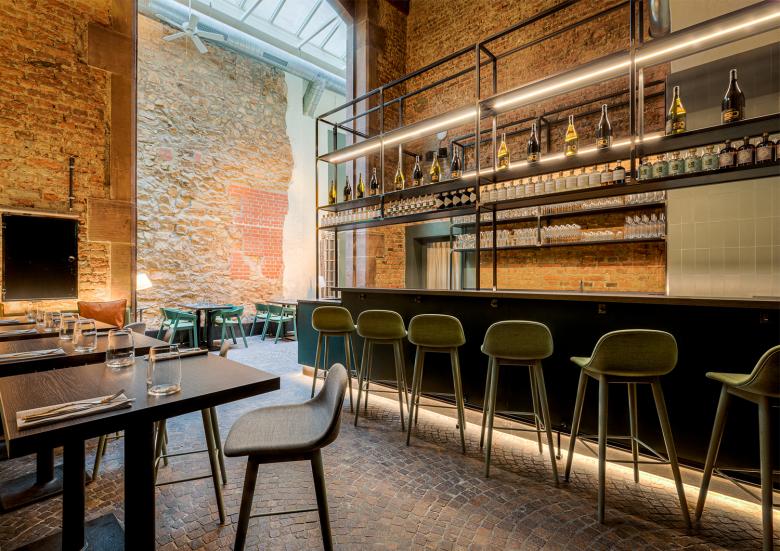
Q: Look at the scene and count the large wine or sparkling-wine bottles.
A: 14